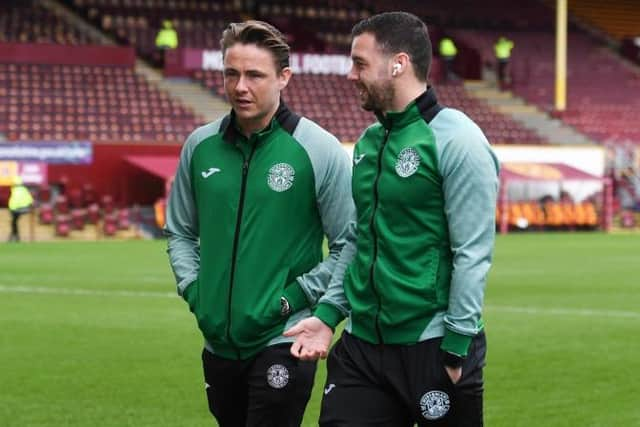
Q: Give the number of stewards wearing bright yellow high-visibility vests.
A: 4